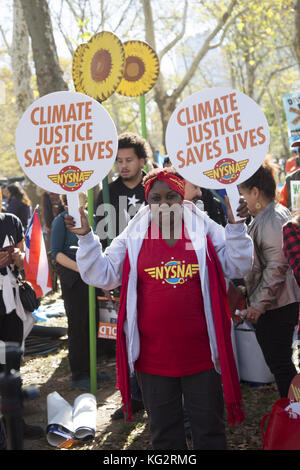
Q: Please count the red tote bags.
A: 1